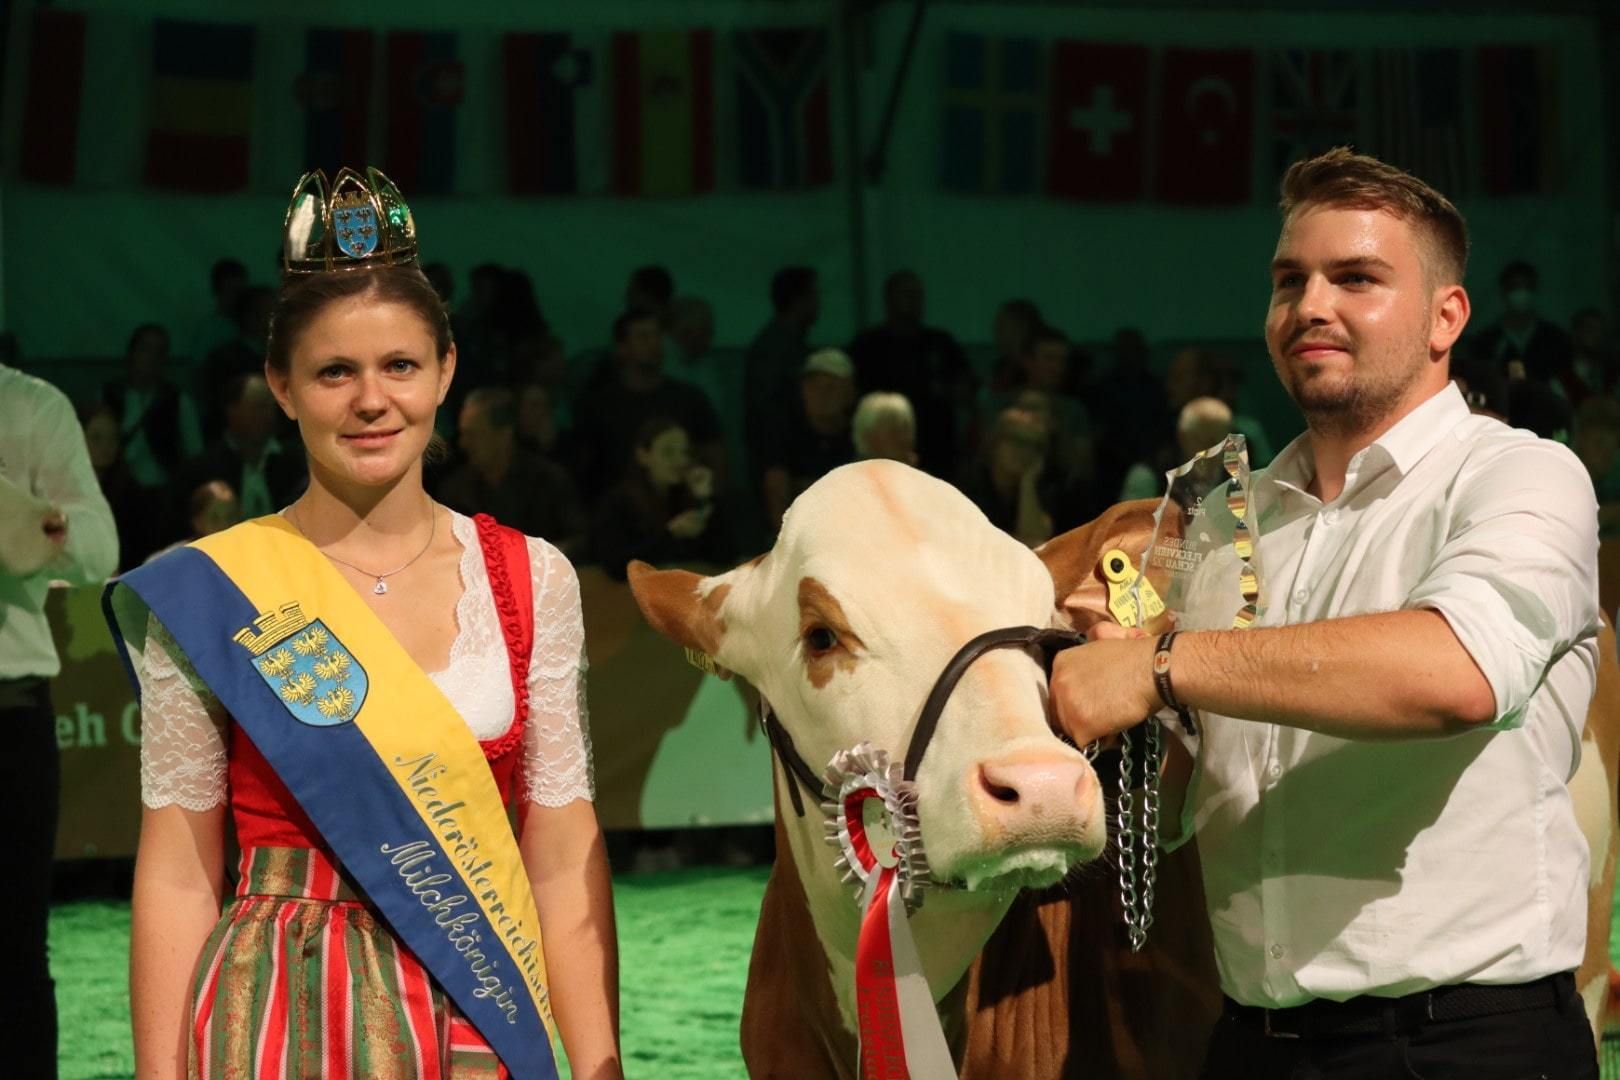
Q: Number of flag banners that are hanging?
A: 13